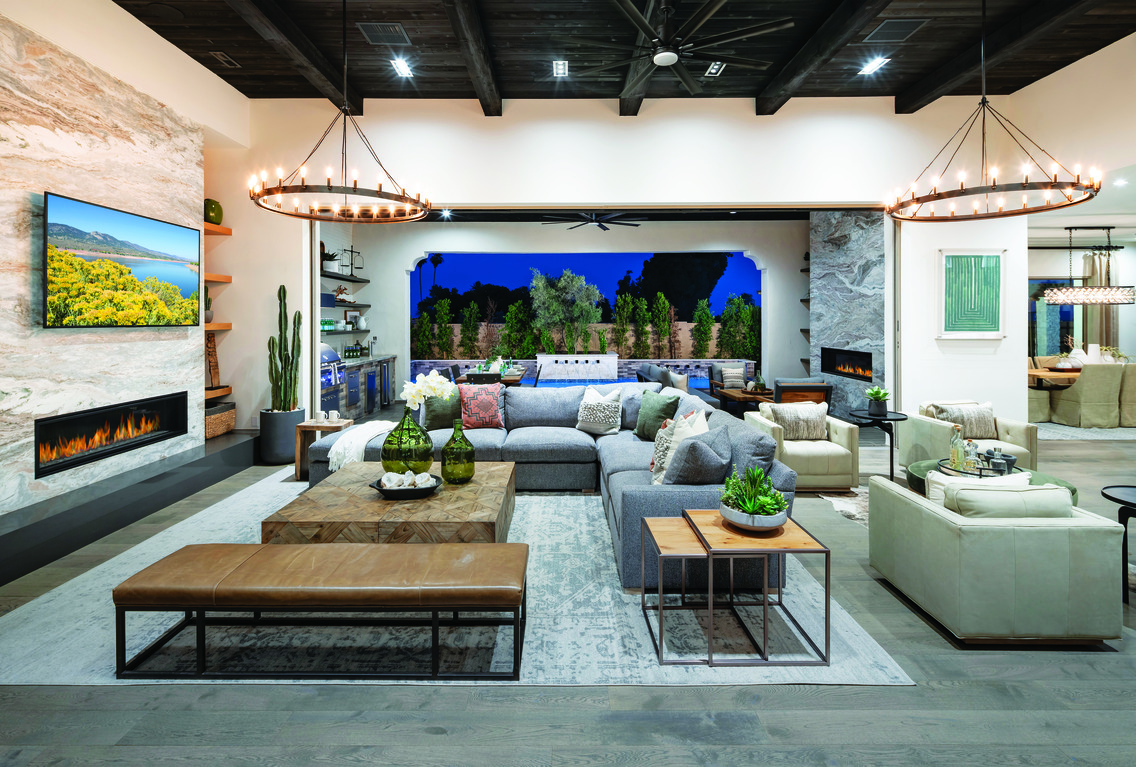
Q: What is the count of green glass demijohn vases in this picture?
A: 2